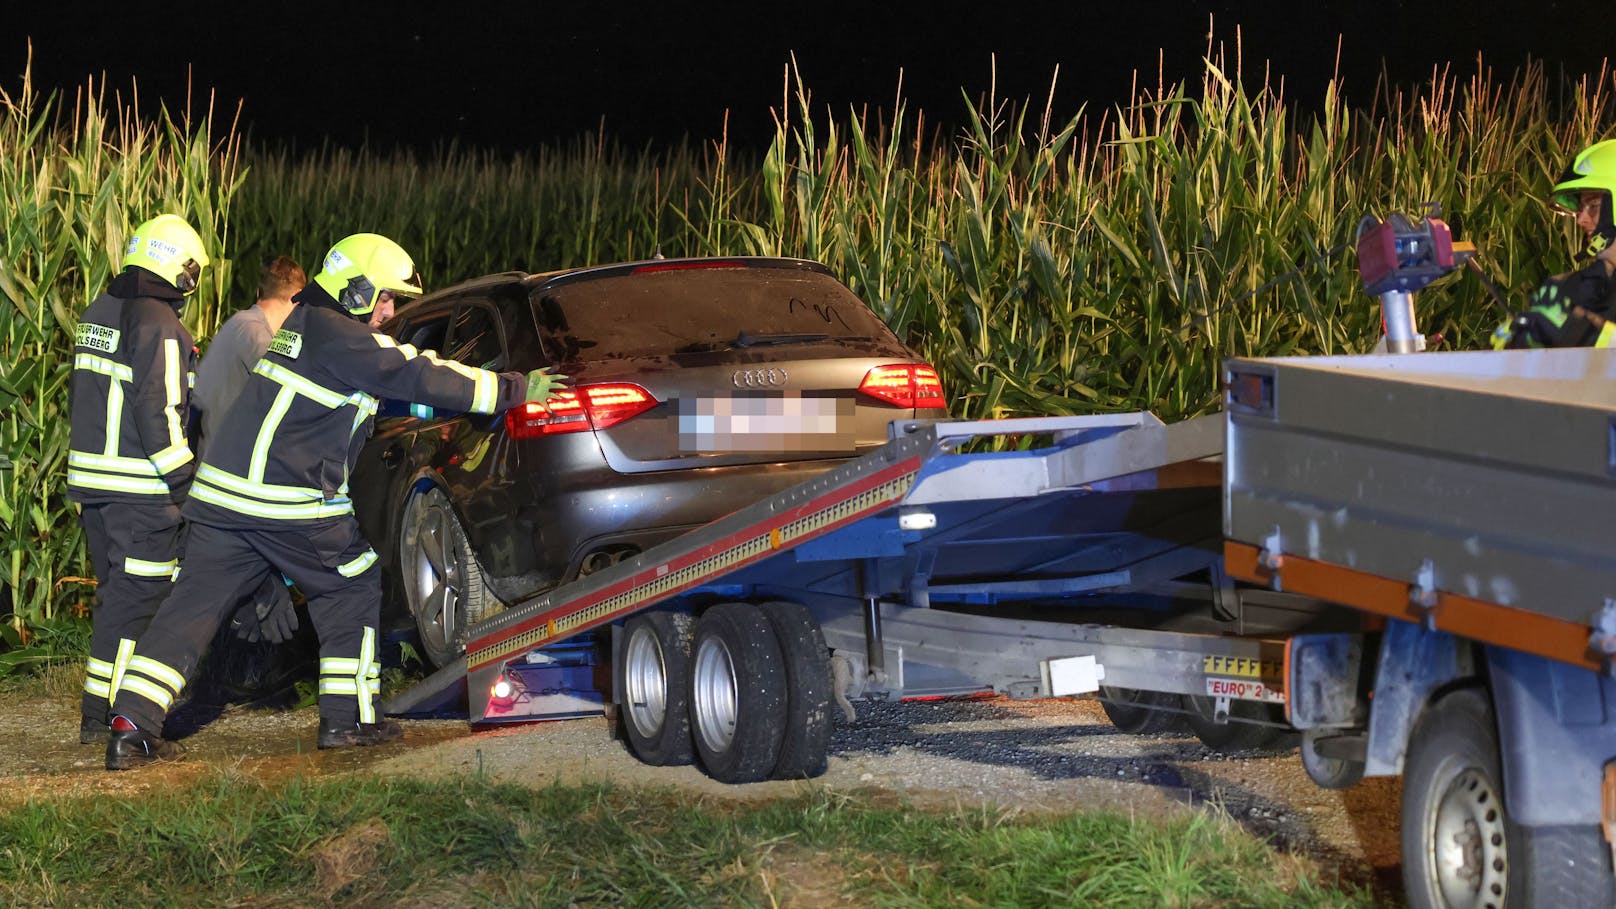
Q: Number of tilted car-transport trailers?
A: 1